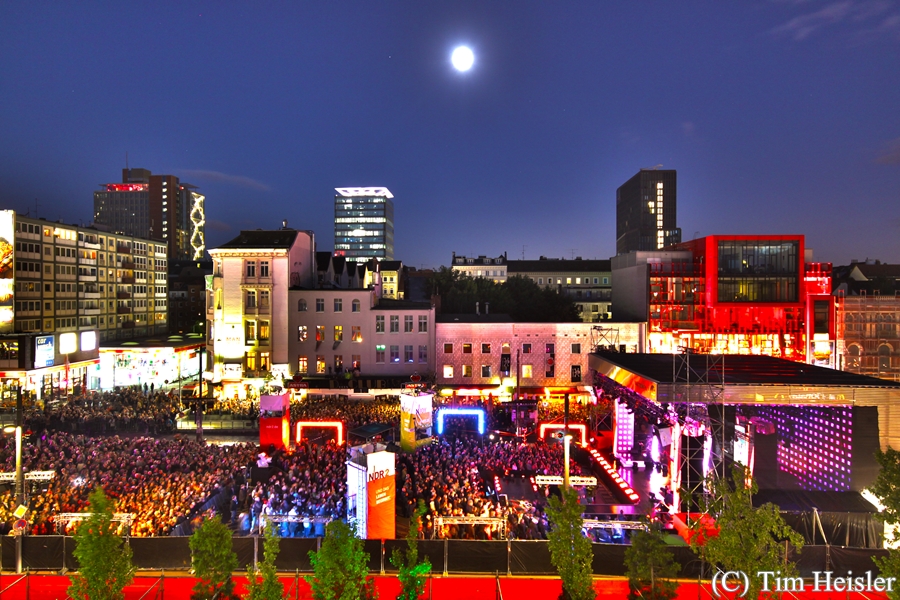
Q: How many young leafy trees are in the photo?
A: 9